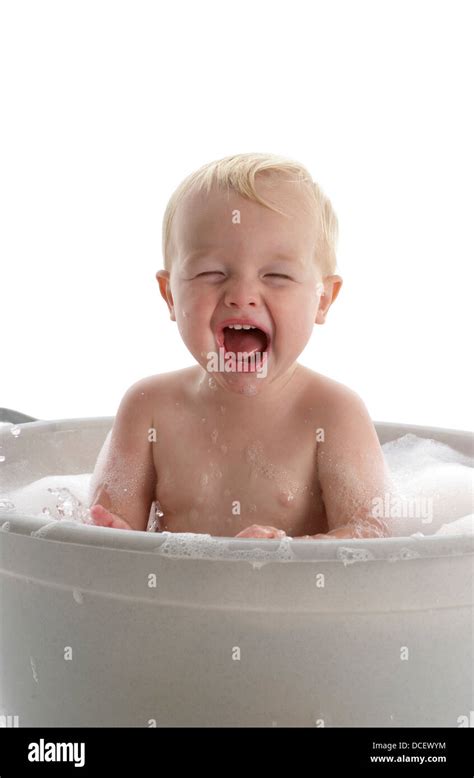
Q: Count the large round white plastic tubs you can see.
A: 1